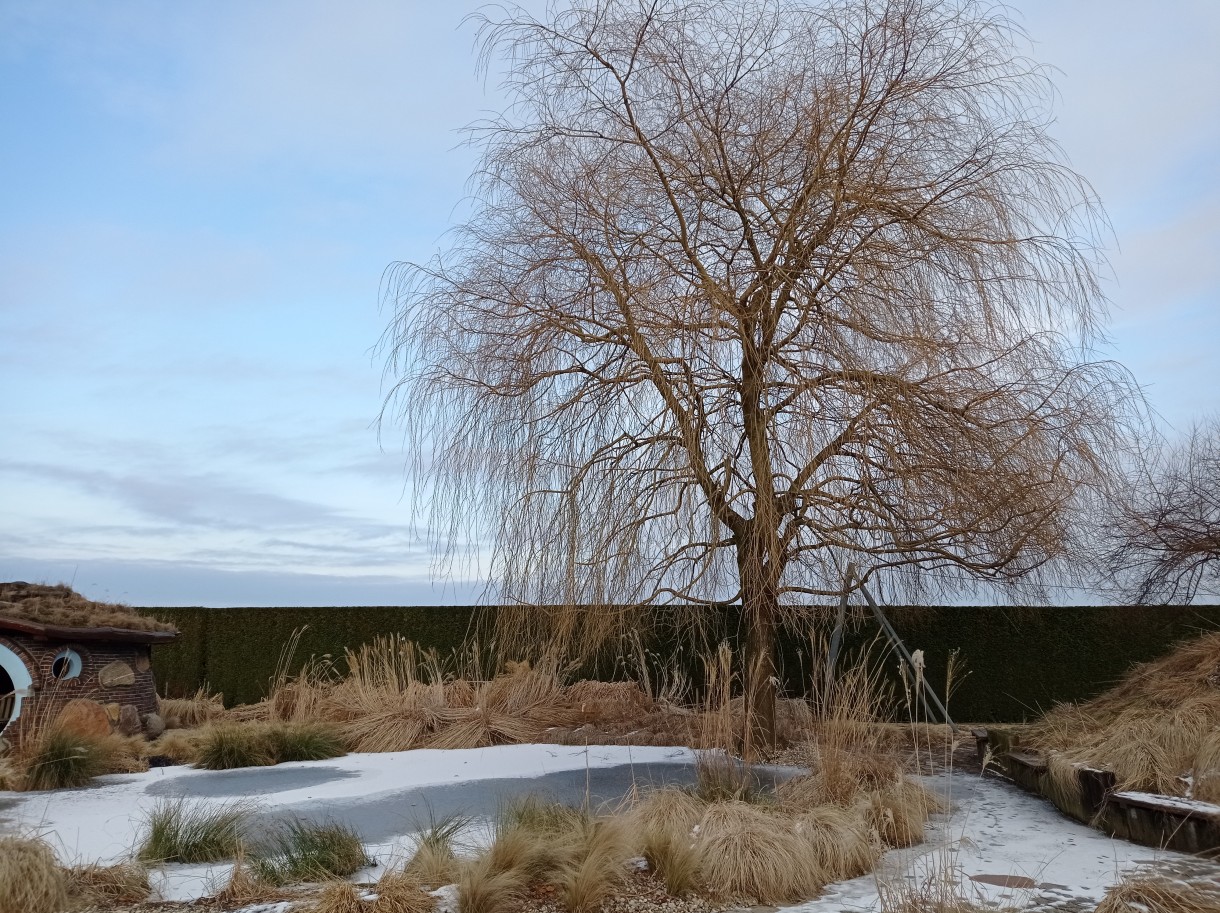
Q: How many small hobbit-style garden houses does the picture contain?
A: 1